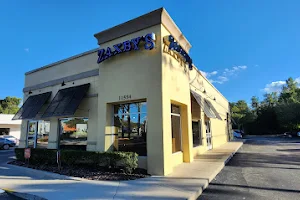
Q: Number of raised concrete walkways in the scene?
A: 1